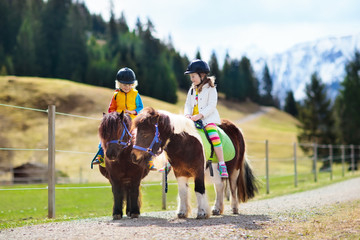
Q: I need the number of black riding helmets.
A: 2